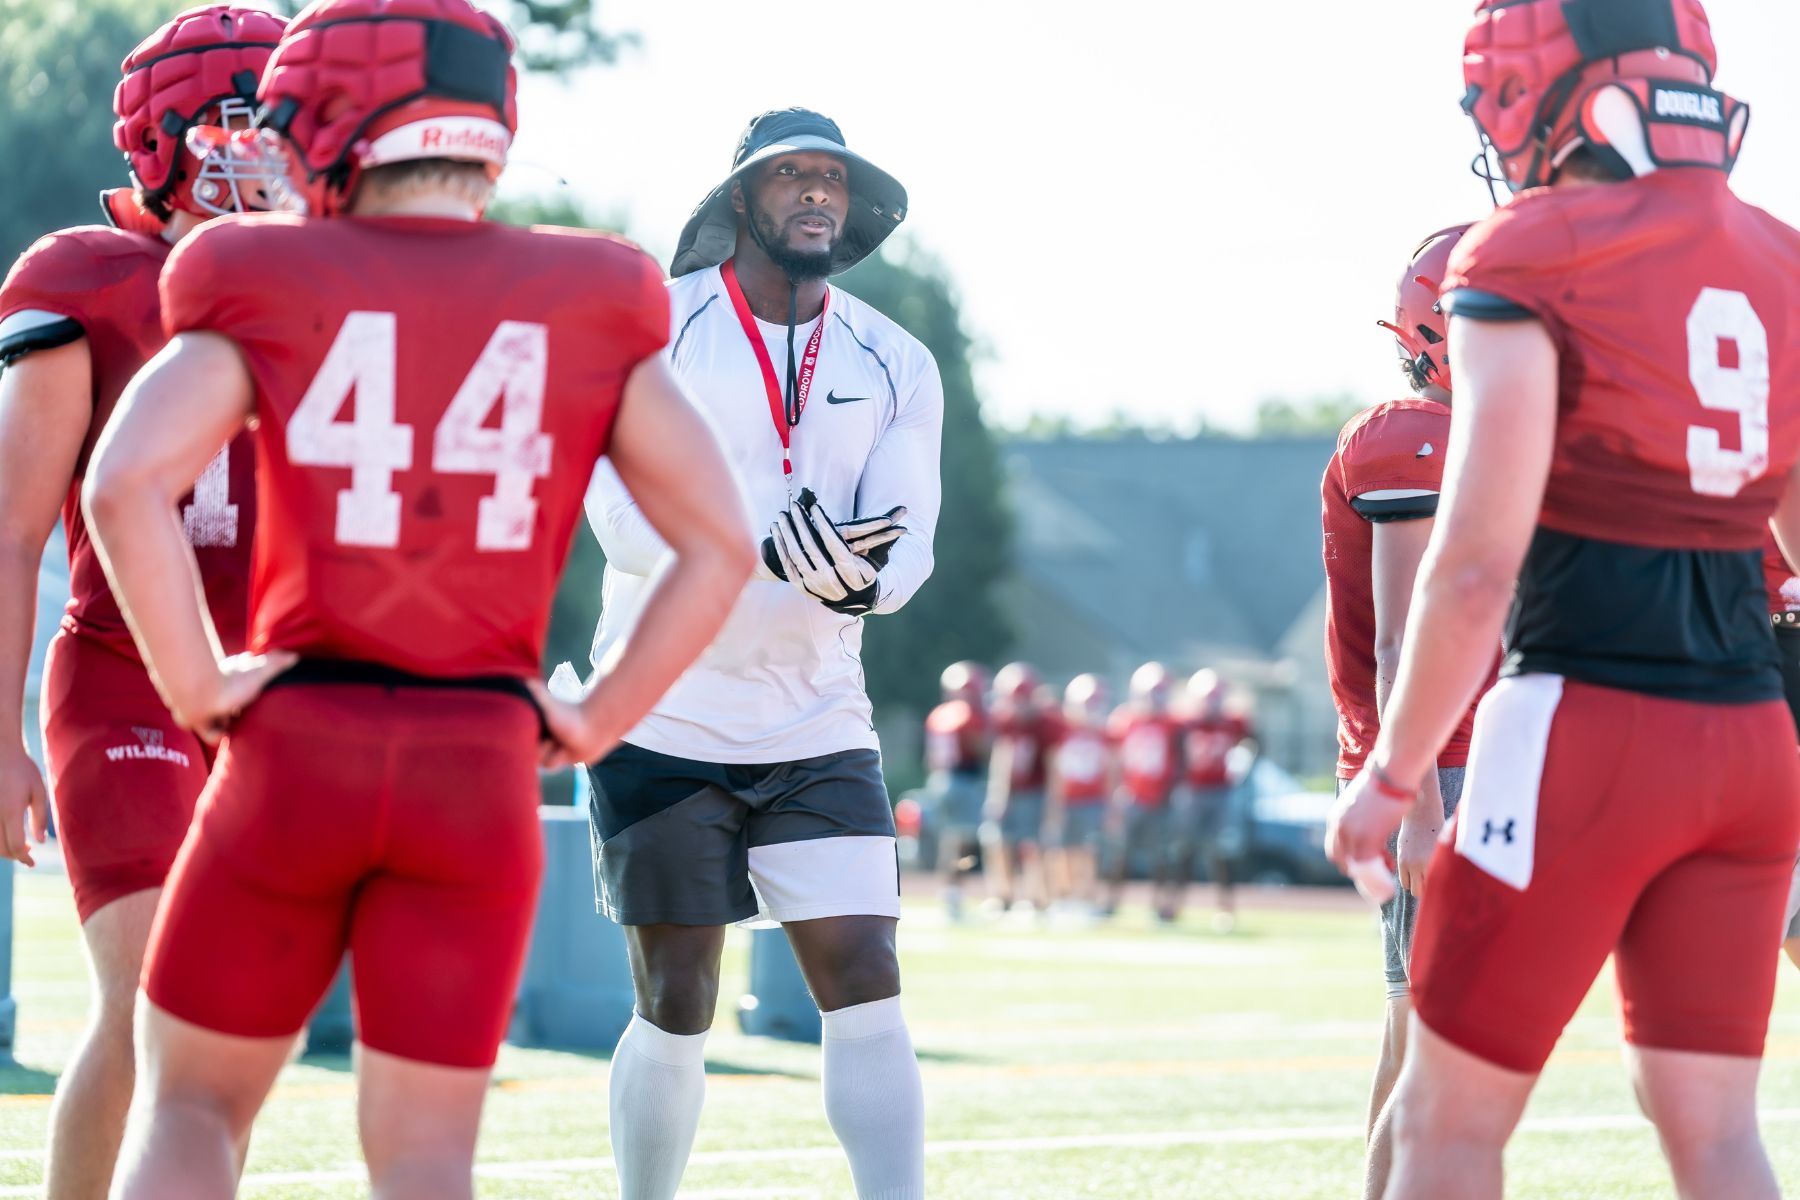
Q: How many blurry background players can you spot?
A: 5